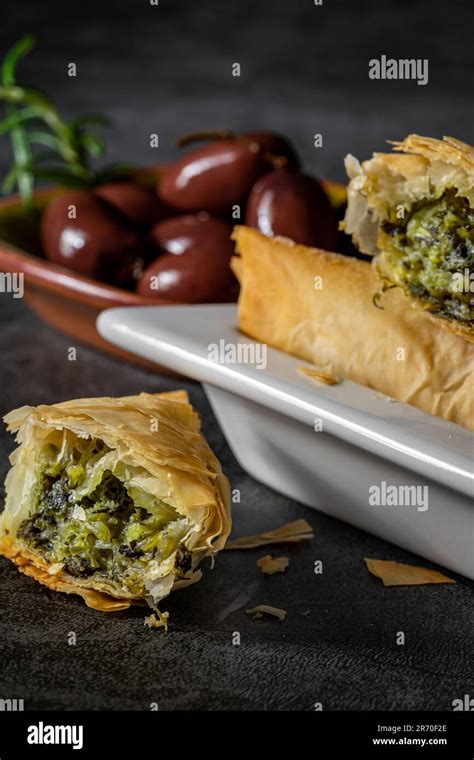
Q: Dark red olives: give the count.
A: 7